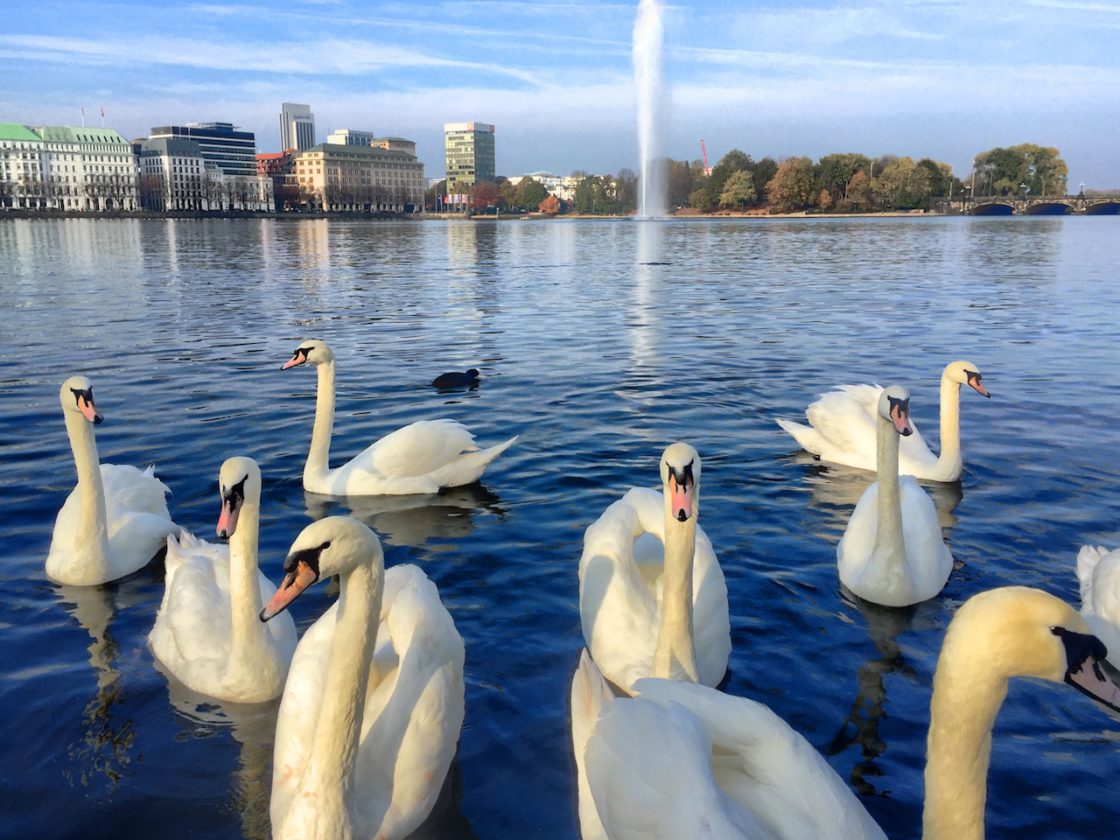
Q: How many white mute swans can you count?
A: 9